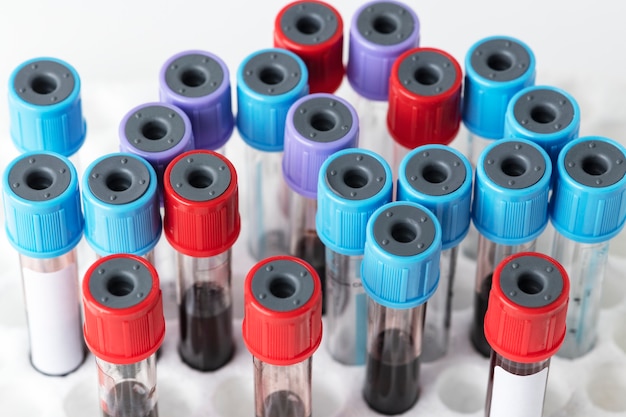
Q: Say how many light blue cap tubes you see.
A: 11